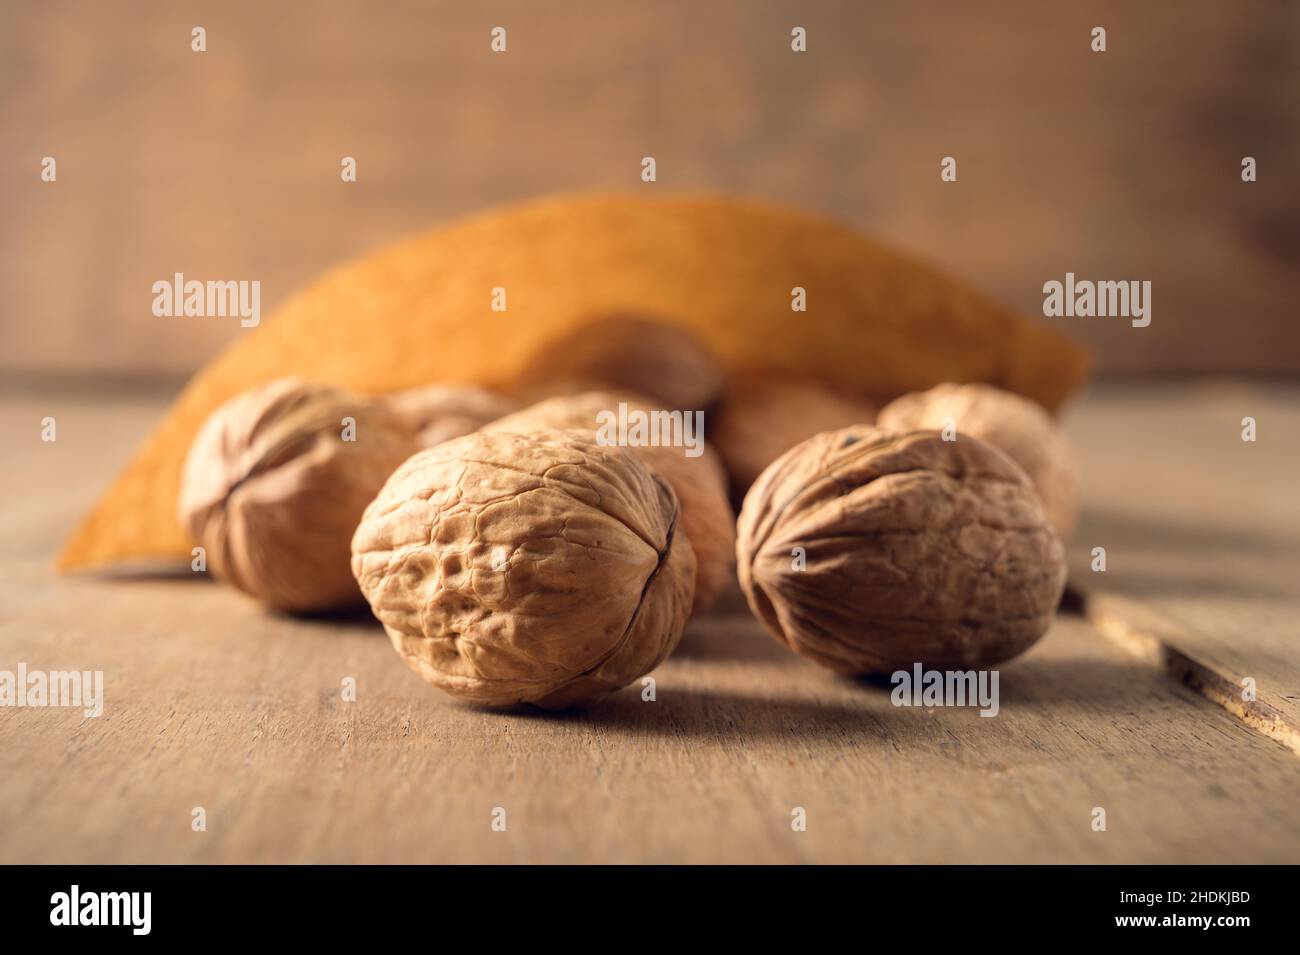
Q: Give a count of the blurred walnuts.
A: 6